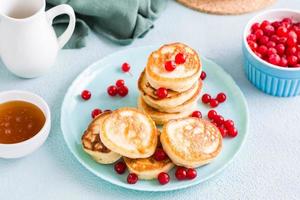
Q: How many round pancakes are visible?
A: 8